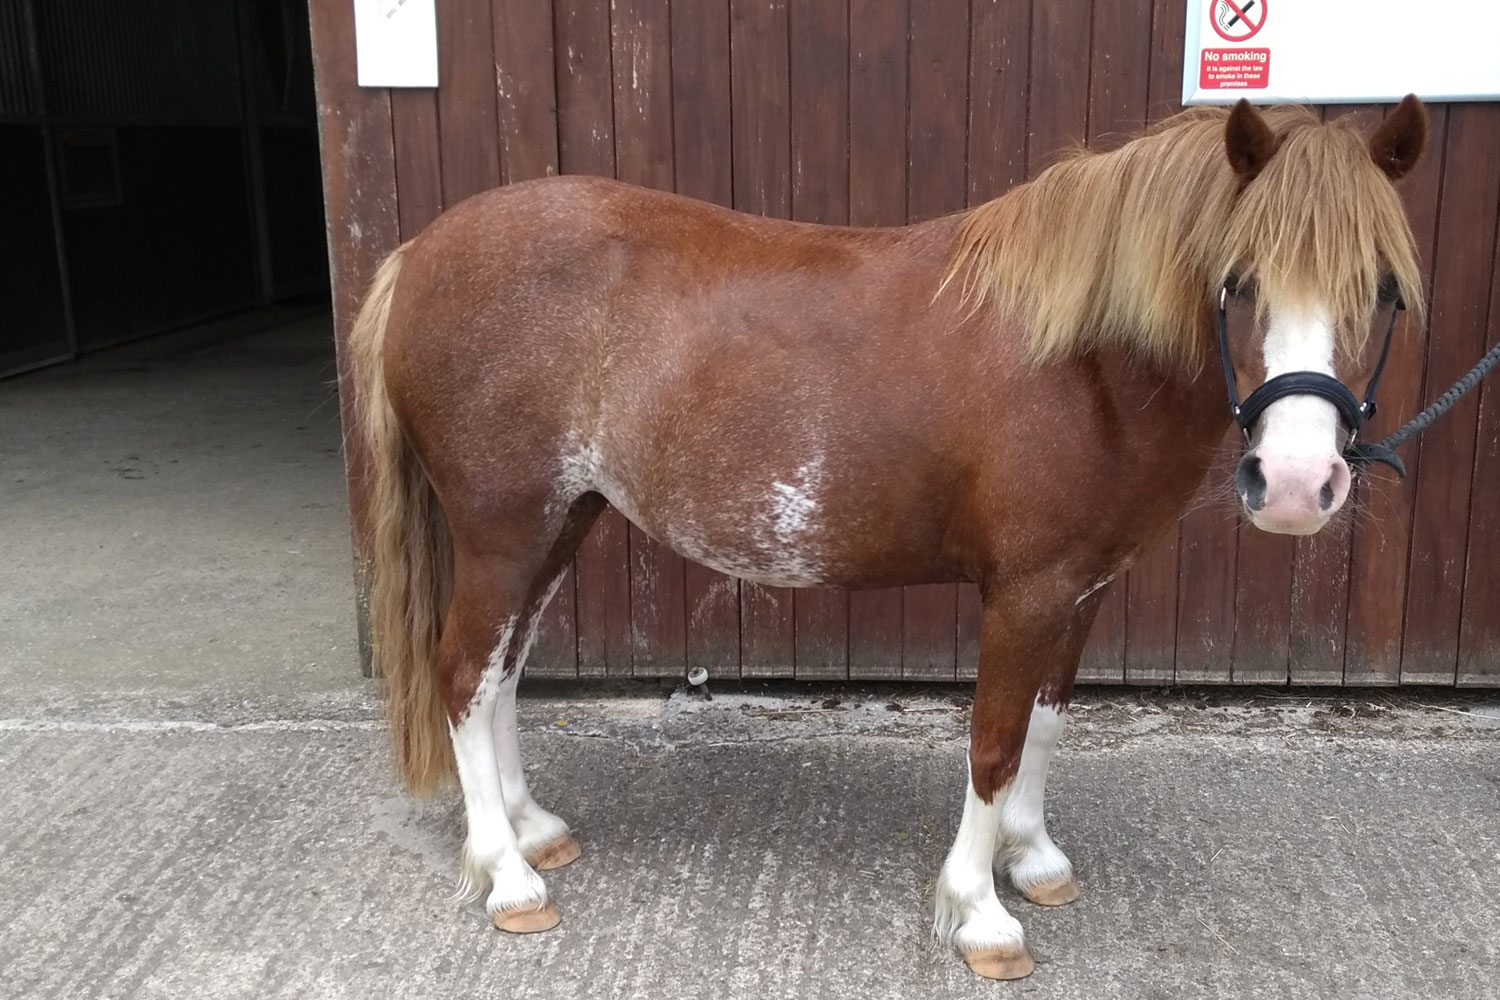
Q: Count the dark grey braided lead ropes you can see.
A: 1